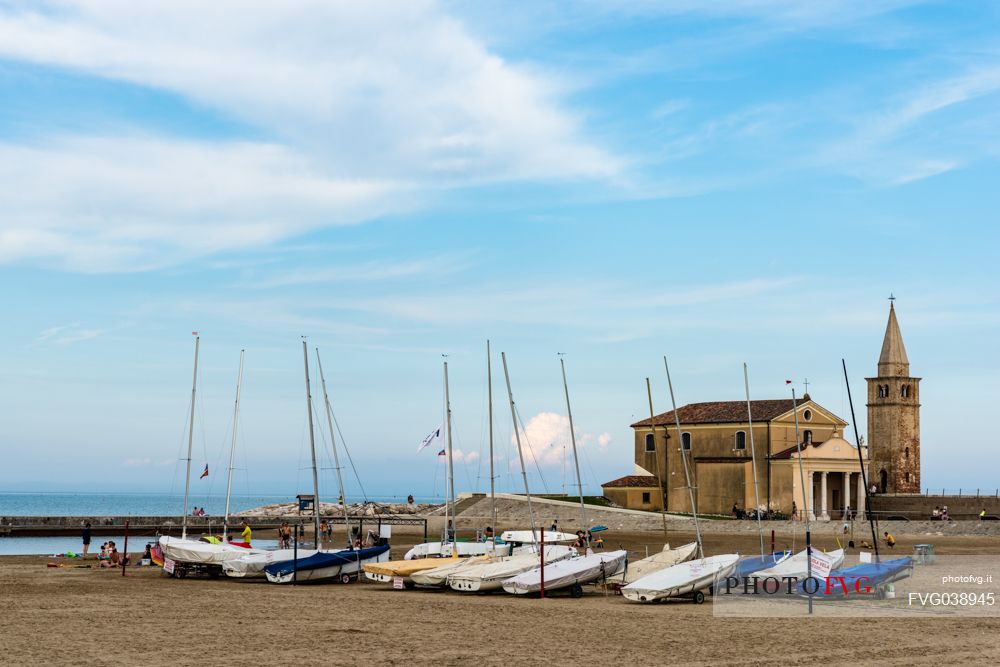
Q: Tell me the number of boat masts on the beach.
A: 13